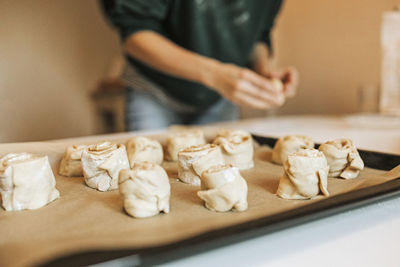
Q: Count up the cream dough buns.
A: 12